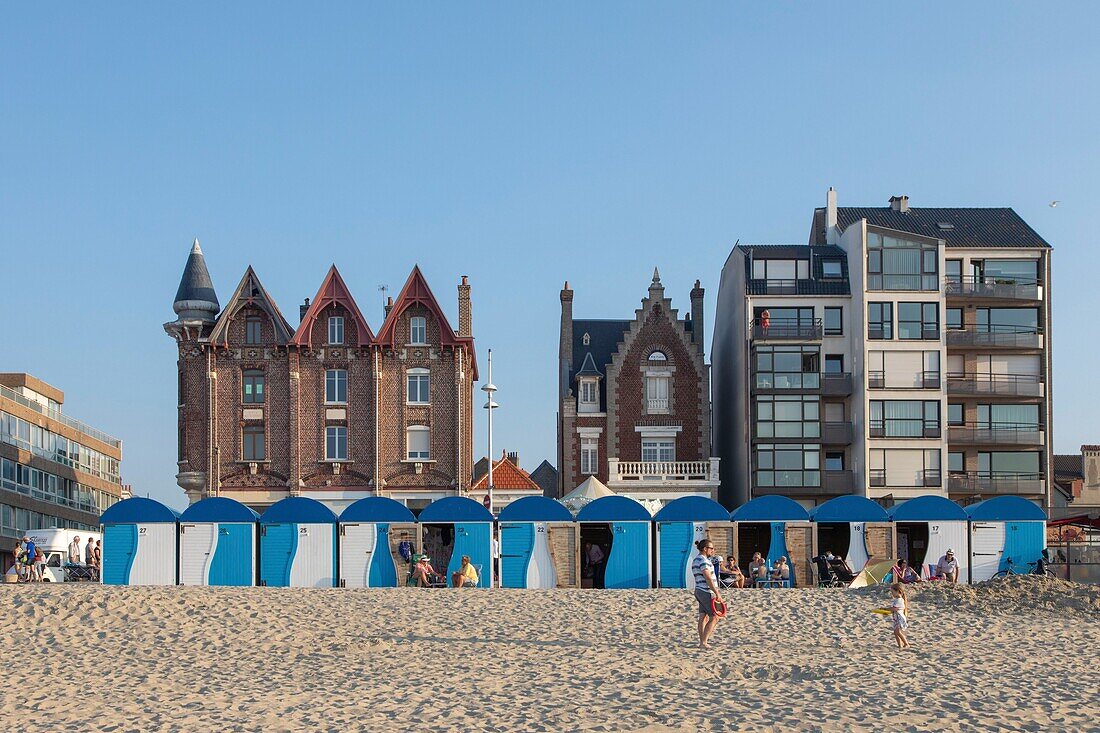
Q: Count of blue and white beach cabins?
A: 12